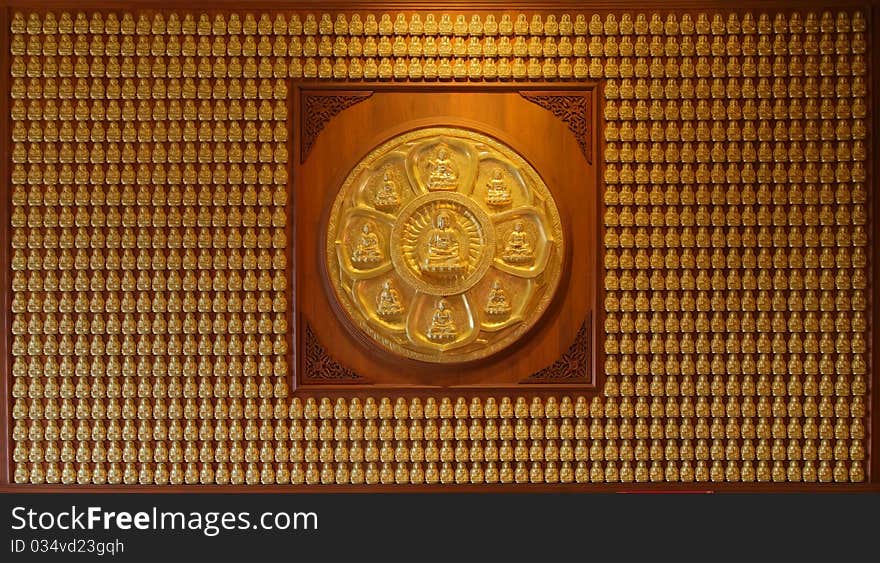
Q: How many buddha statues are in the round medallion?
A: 9